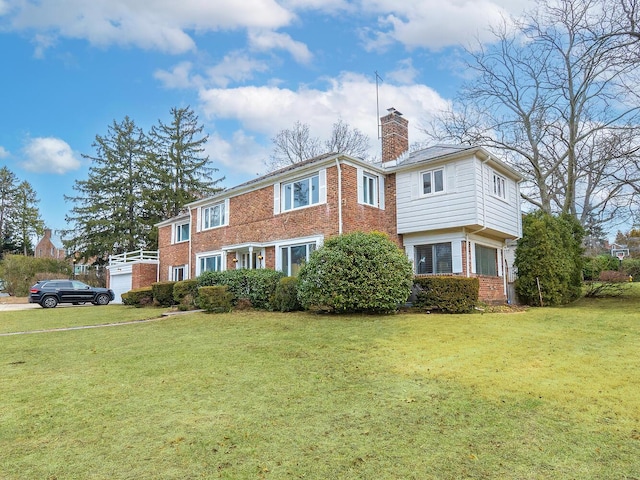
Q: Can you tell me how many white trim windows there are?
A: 11